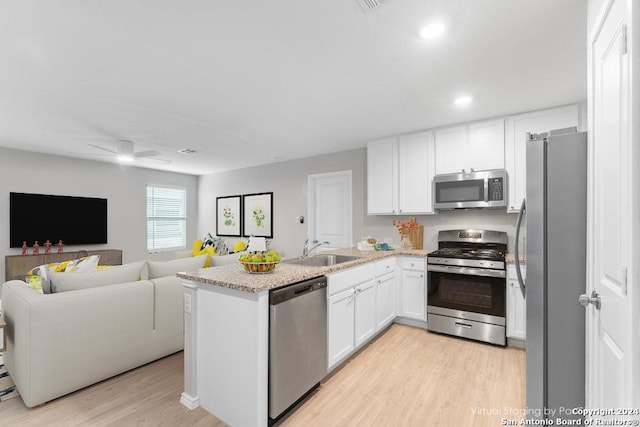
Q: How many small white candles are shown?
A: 0